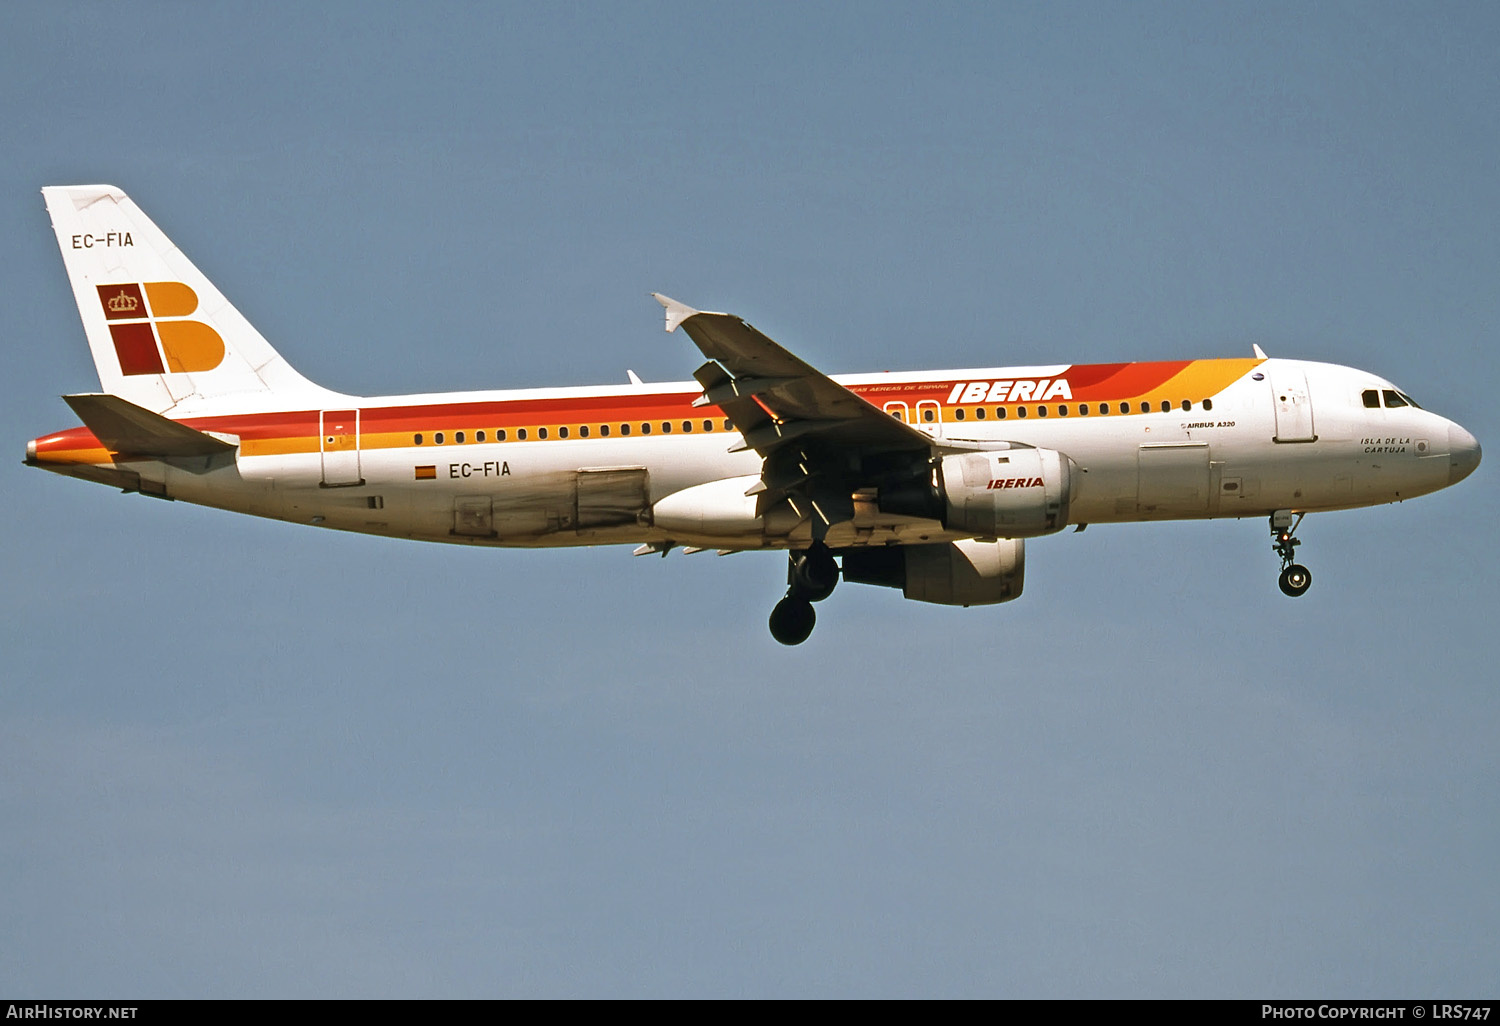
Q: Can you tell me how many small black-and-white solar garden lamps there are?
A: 0